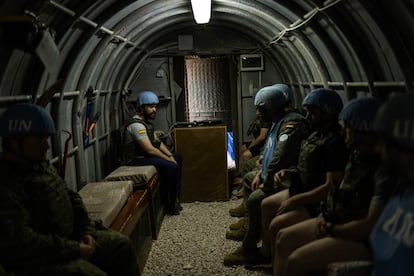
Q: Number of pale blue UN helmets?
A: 7